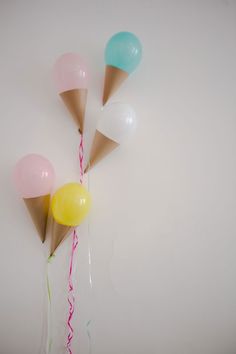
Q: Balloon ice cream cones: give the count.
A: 5